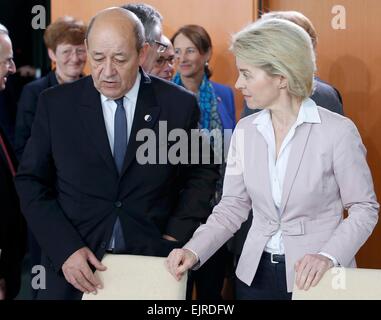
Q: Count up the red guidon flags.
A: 0